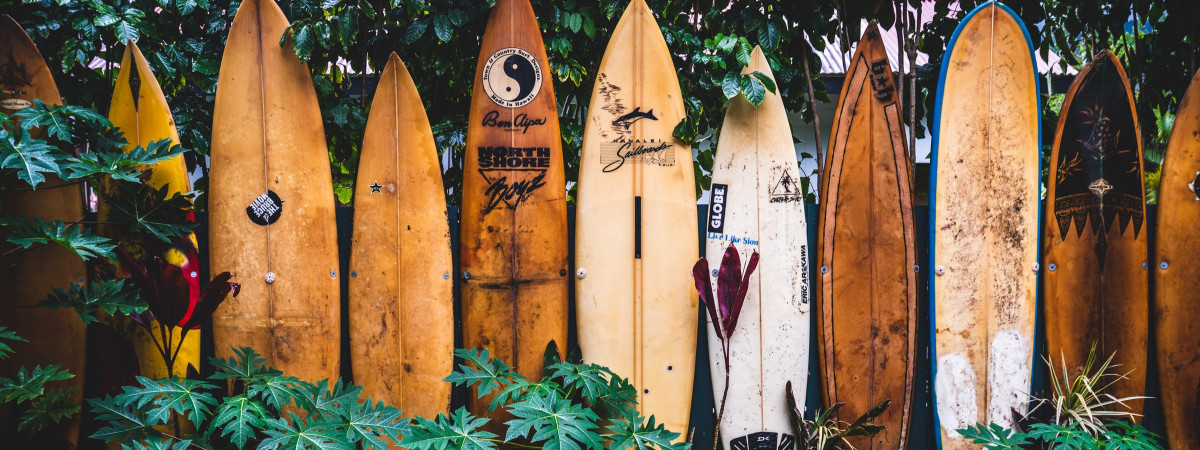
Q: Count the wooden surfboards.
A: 11